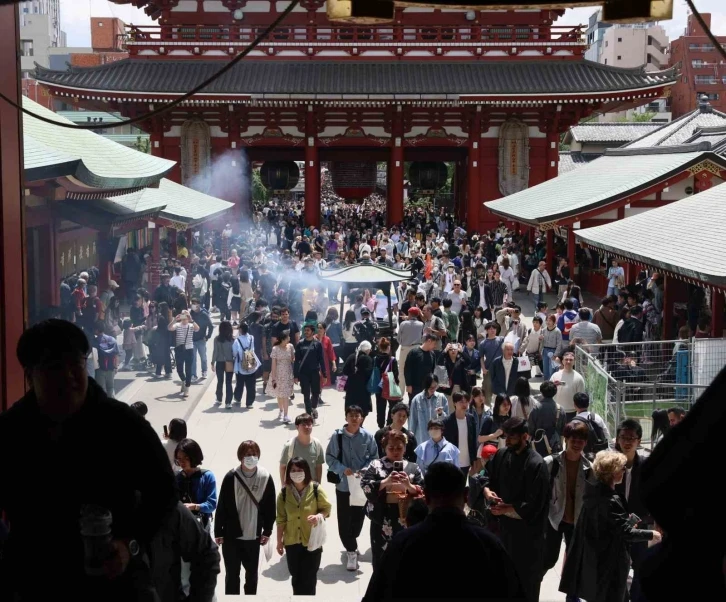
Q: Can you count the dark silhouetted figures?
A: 3